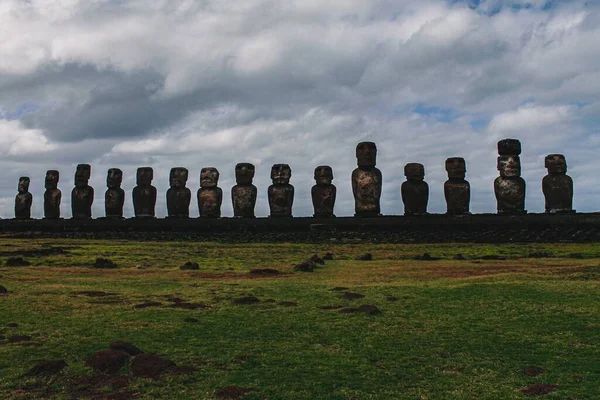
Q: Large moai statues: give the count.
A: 15